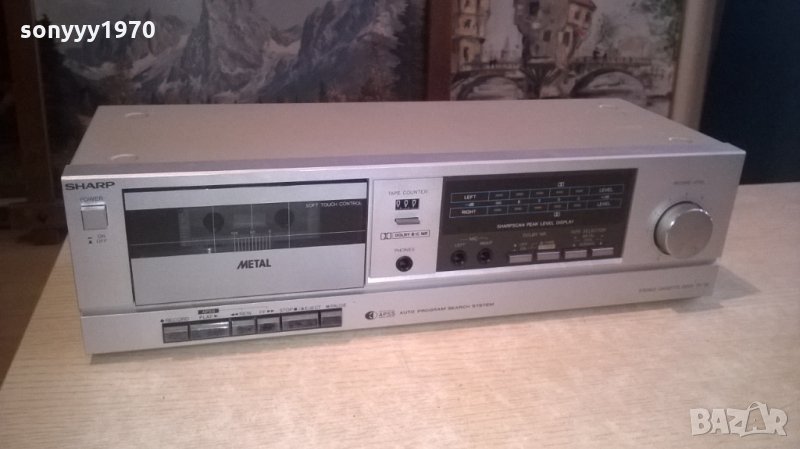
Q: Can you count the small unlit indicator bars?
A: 10